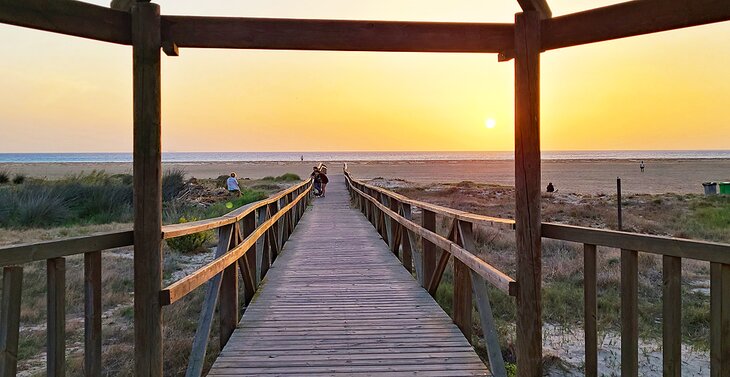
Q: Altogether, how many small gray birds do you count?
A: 0